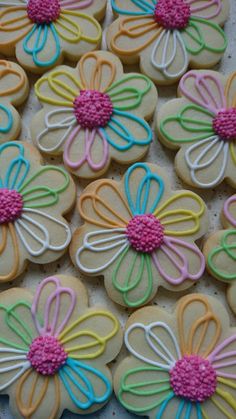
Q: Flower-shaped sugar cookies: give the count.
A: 10